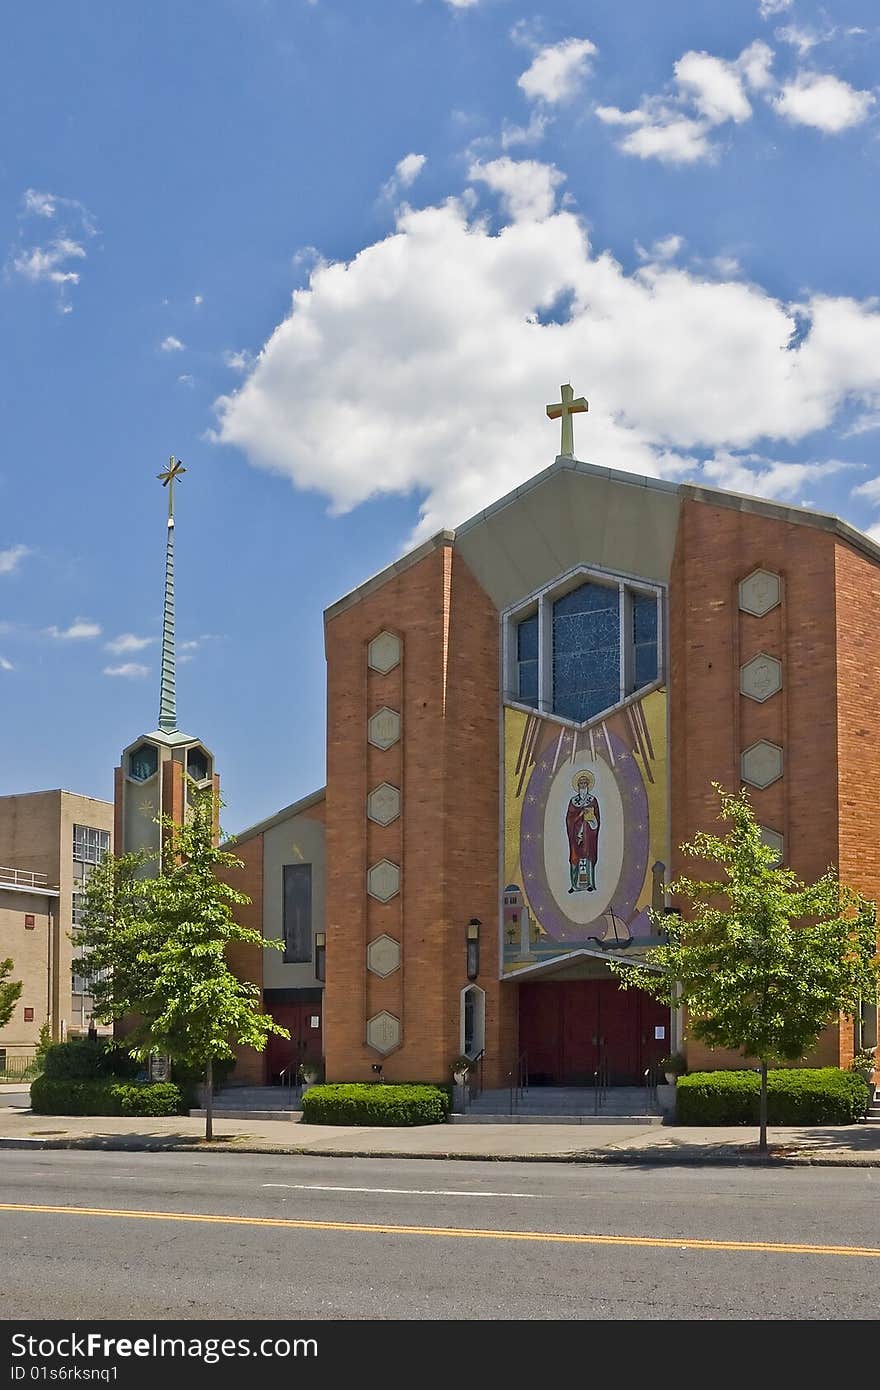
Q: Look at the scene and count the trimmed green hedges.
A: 3